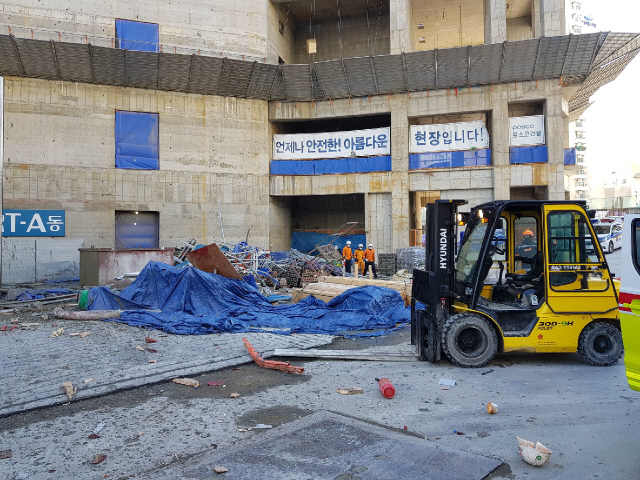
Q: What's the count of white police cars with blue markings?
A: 1